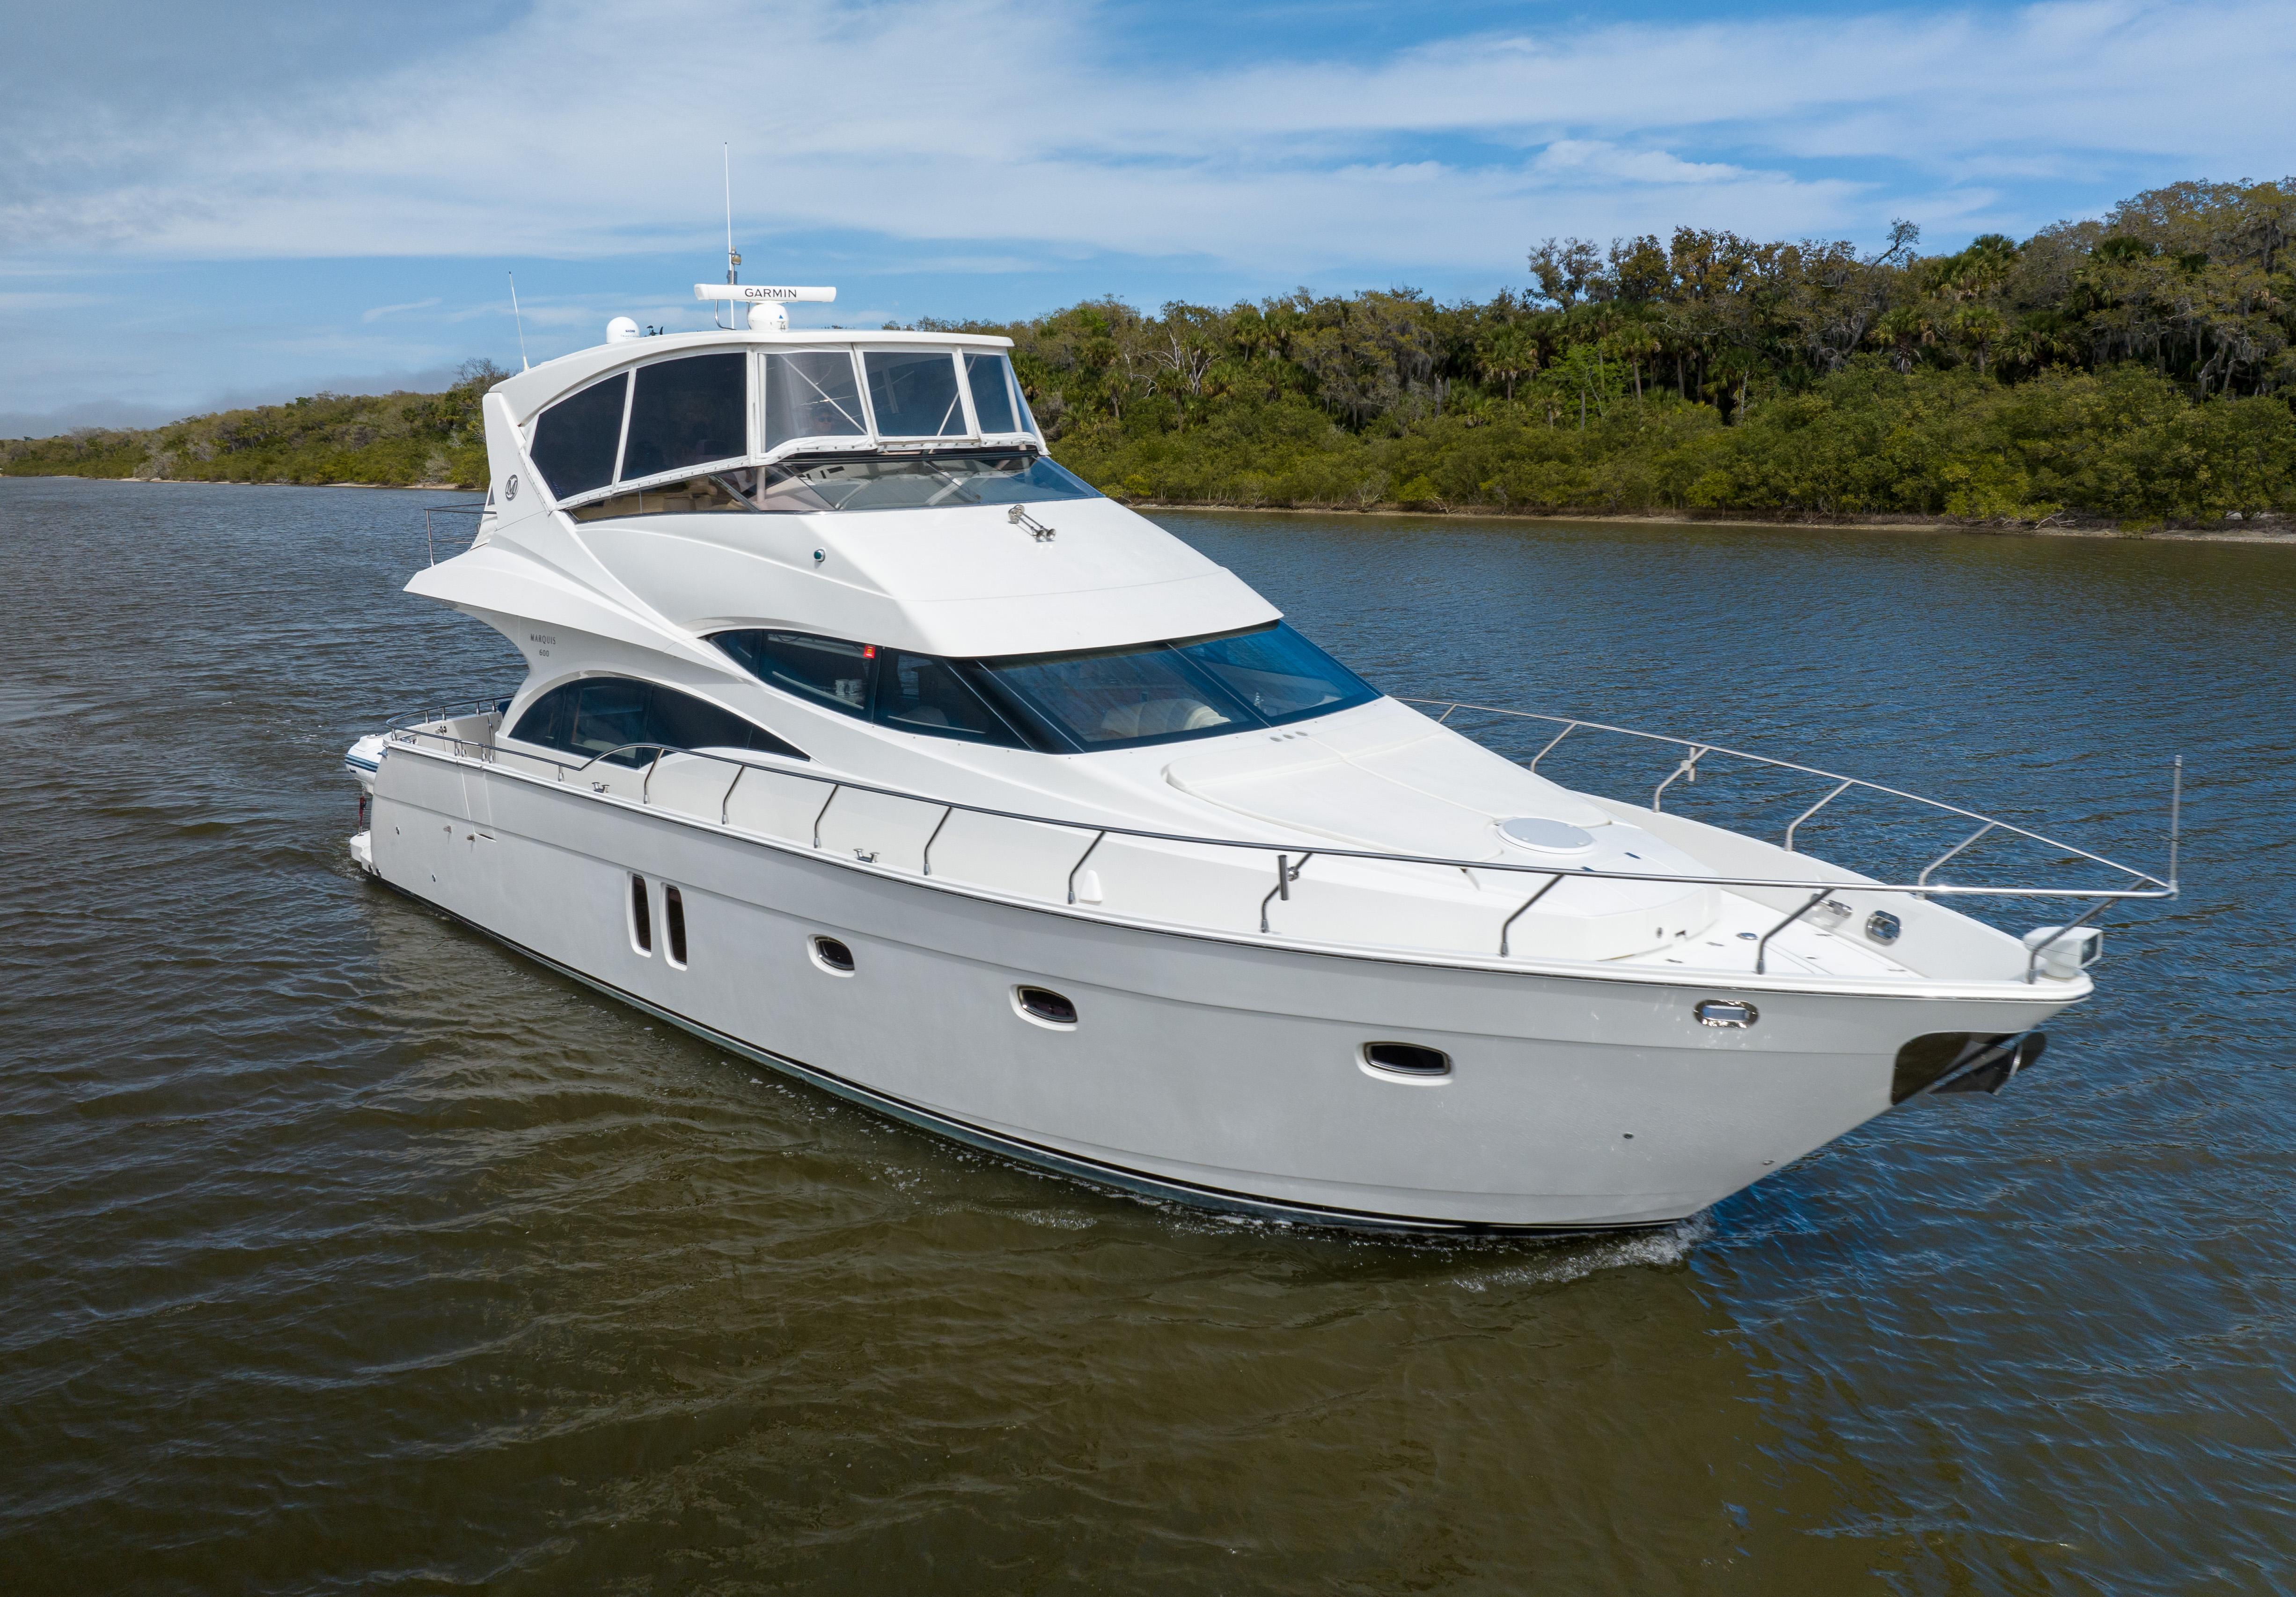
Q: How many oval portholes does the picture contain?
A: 3